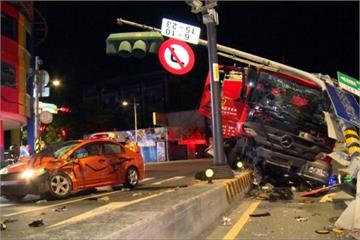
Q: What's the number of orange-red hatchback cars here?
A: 1